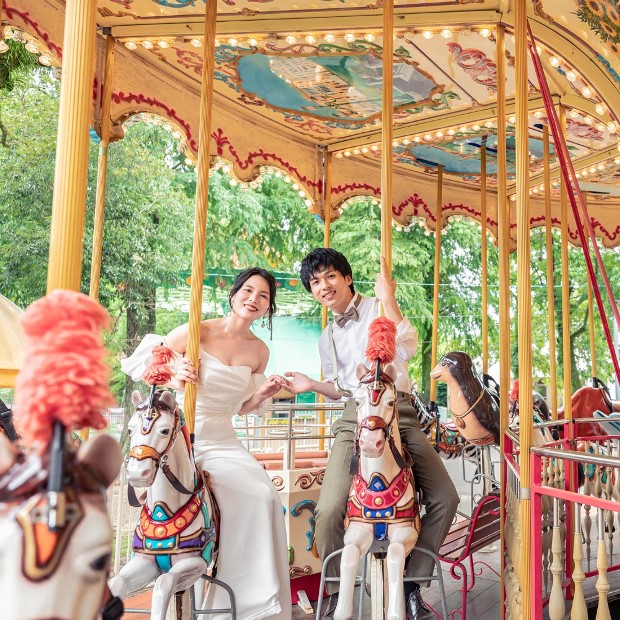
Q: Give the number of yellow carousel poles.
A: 12